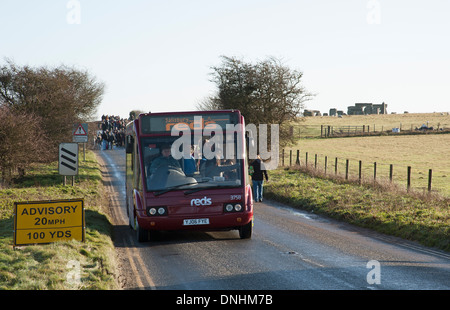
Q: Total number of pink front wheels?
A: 0